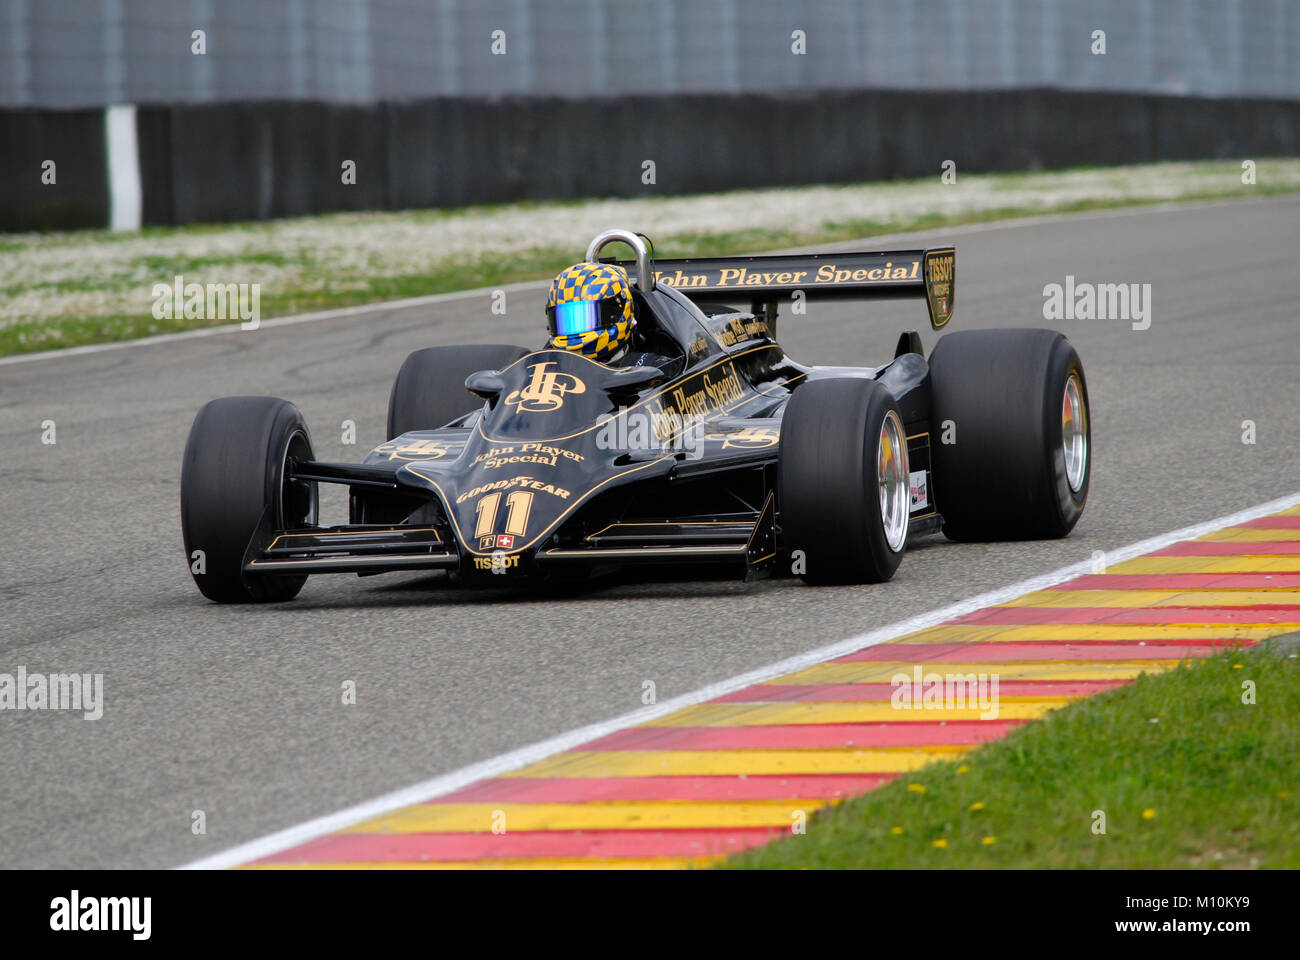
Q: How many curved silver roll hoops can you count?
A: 1